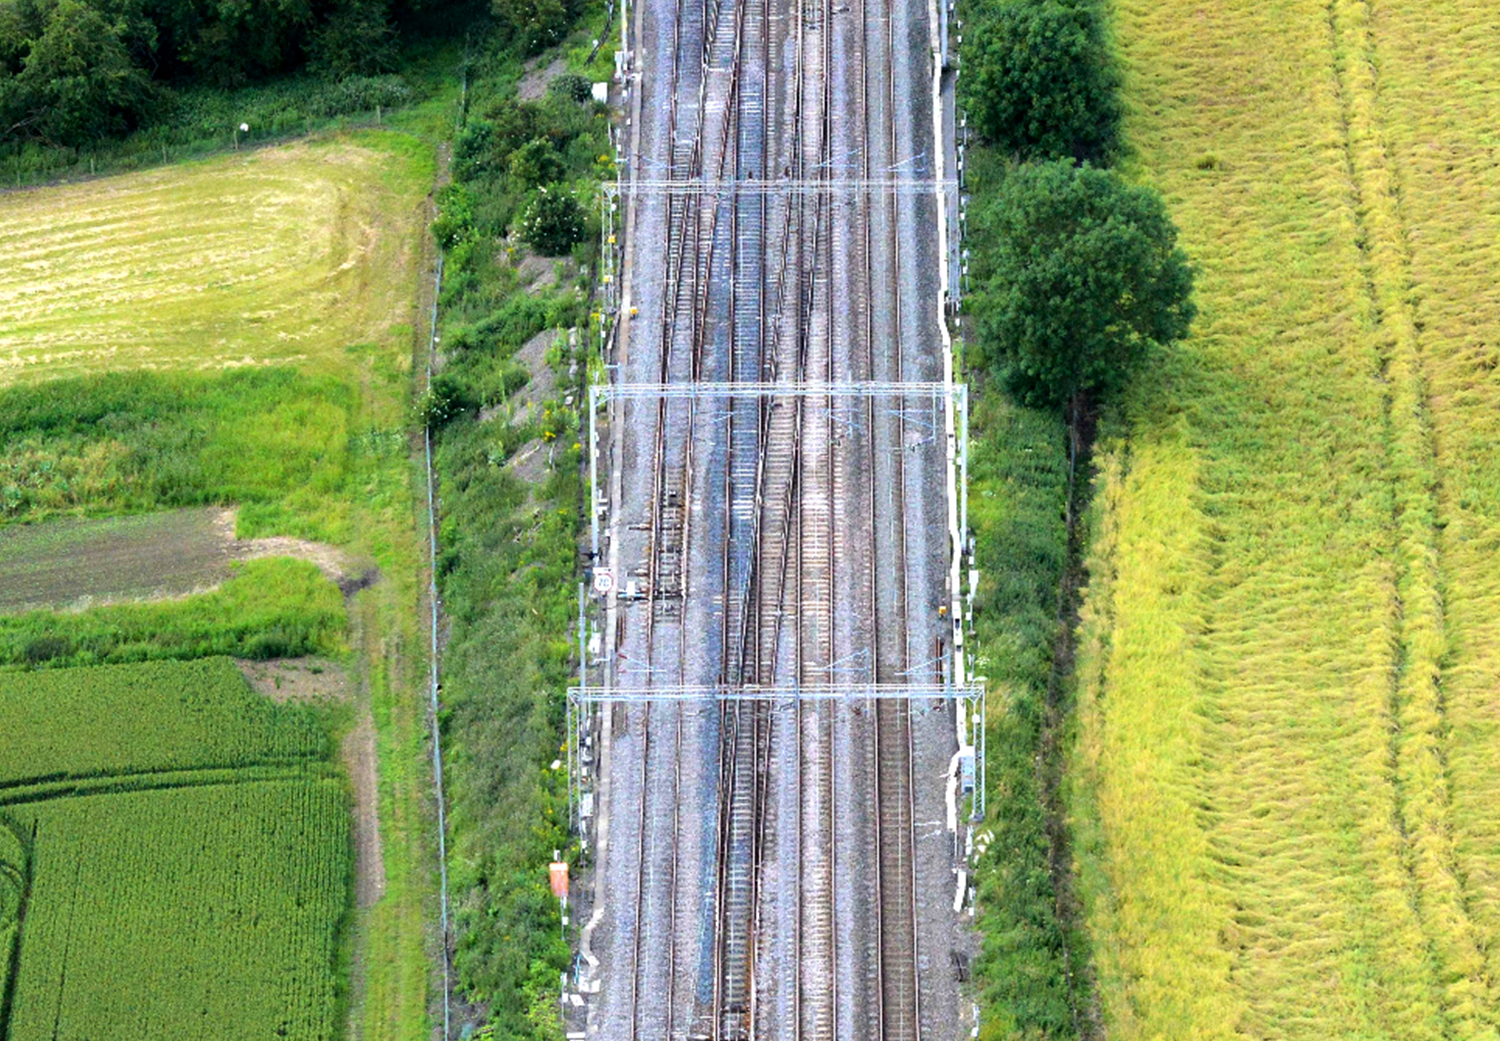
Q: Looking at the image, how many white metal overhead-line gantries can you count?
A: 3